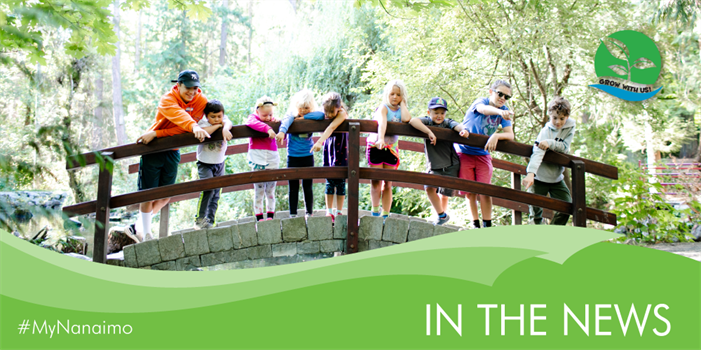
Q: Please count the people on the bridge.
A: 9